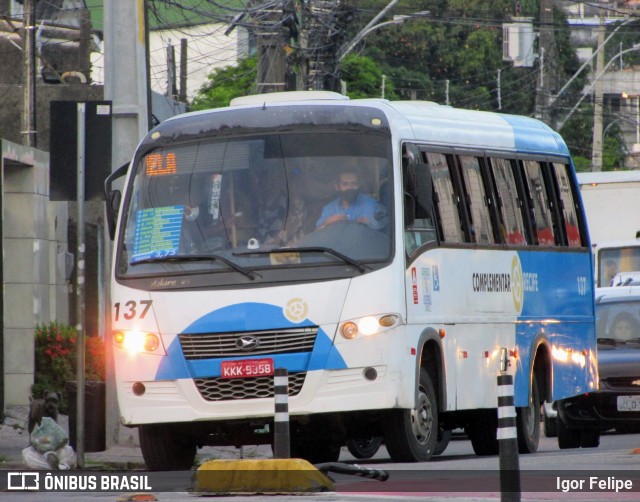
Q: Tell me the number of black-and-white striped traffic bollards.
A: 2